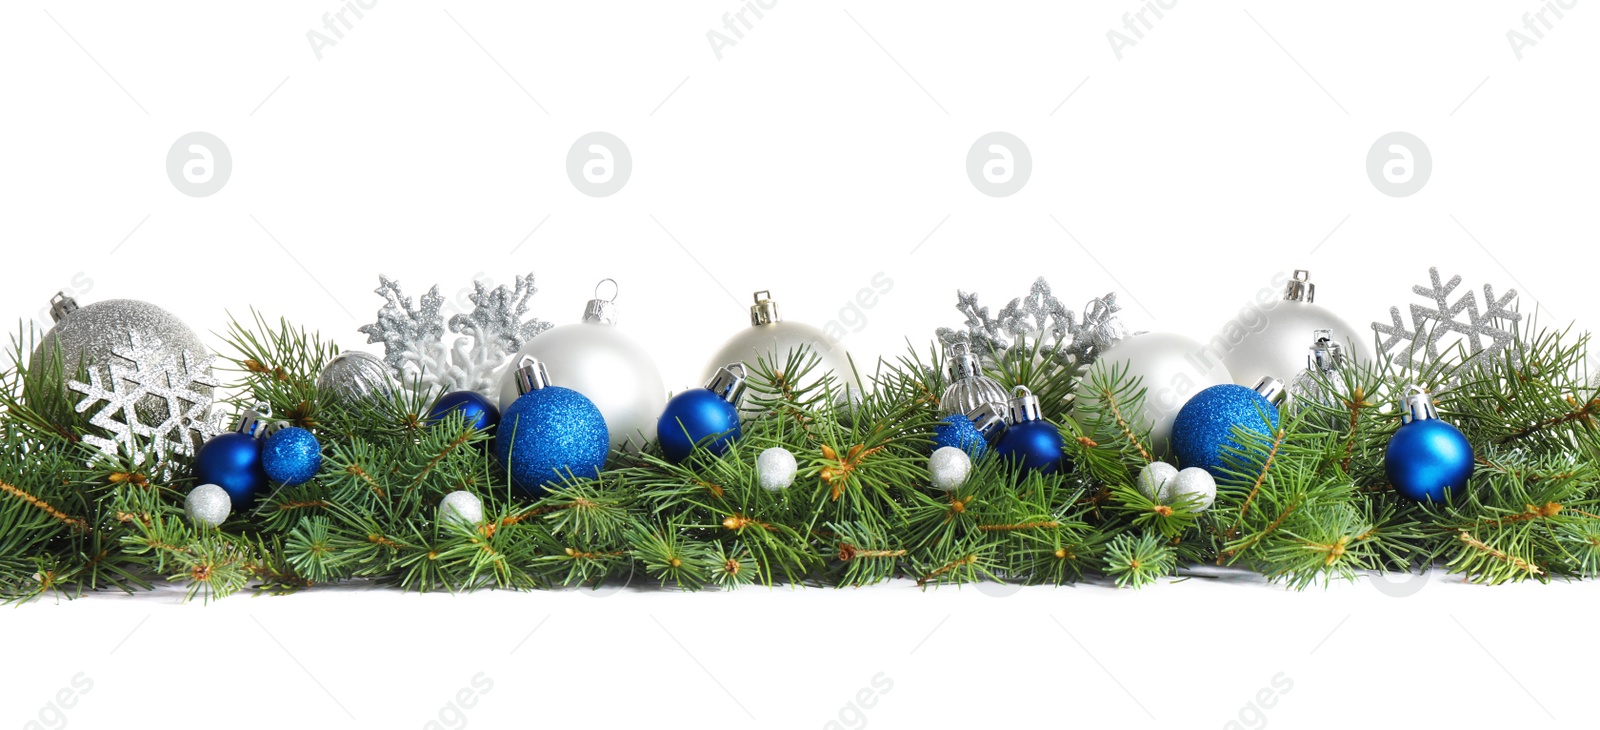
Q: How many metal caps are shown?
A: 15